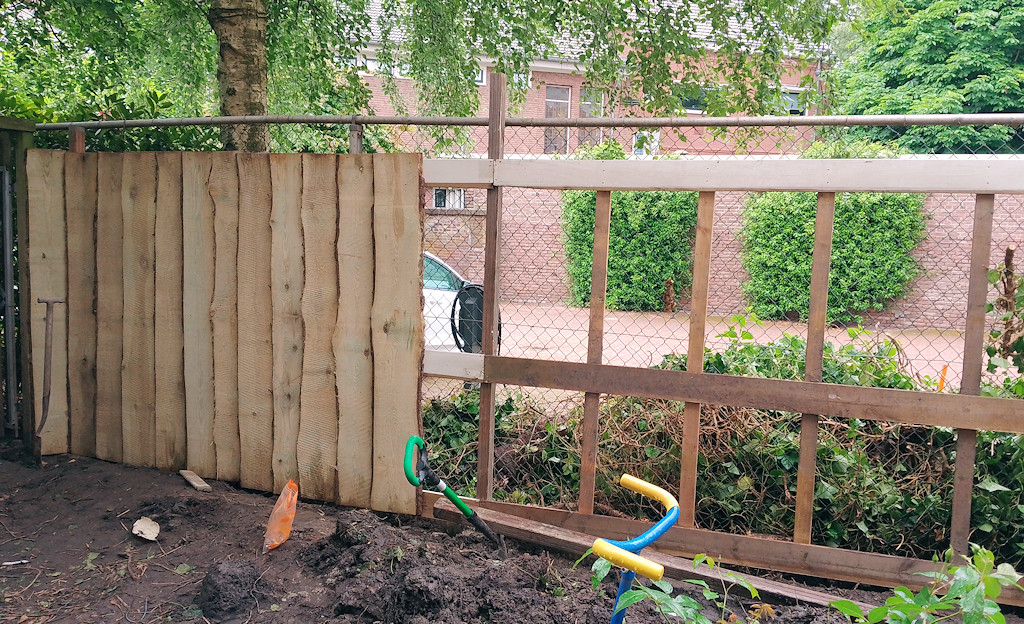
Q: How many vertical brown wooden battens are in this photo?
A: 5